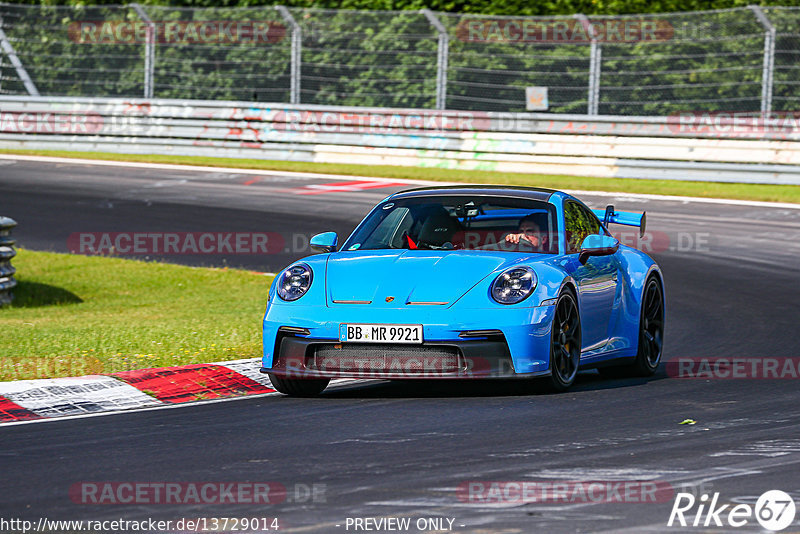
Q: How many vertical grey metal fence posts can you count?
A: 5